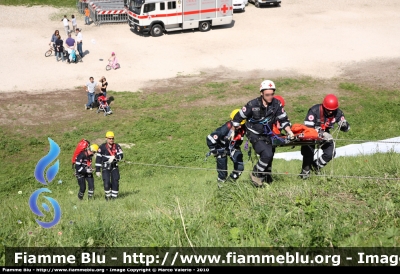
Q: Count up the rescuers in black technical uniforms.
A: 6